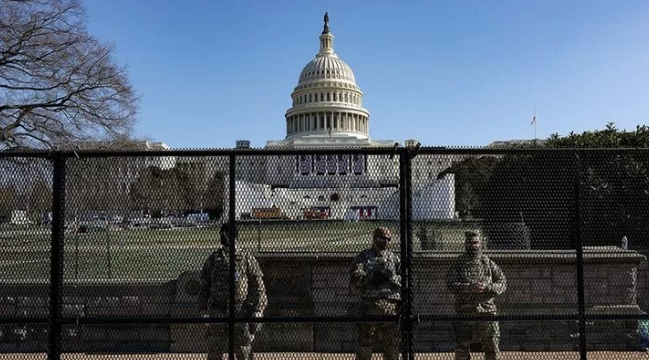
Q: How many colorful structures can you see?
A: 3